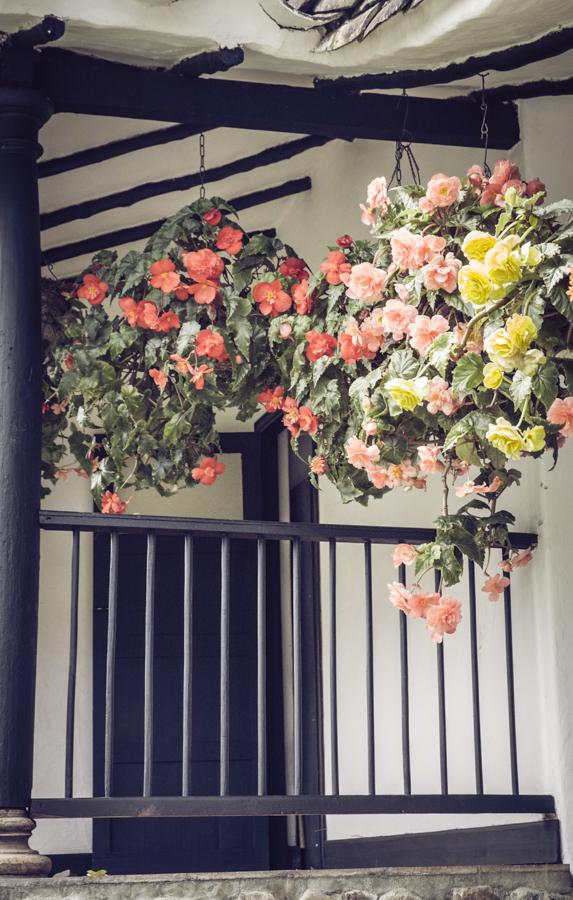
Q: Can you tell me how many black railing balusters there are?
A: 13